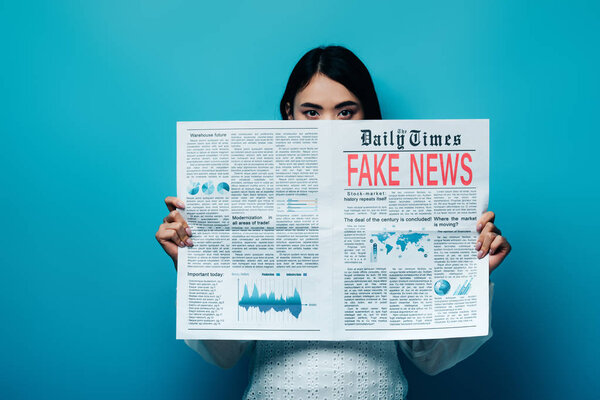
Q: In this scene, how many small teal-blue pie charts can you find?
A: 3